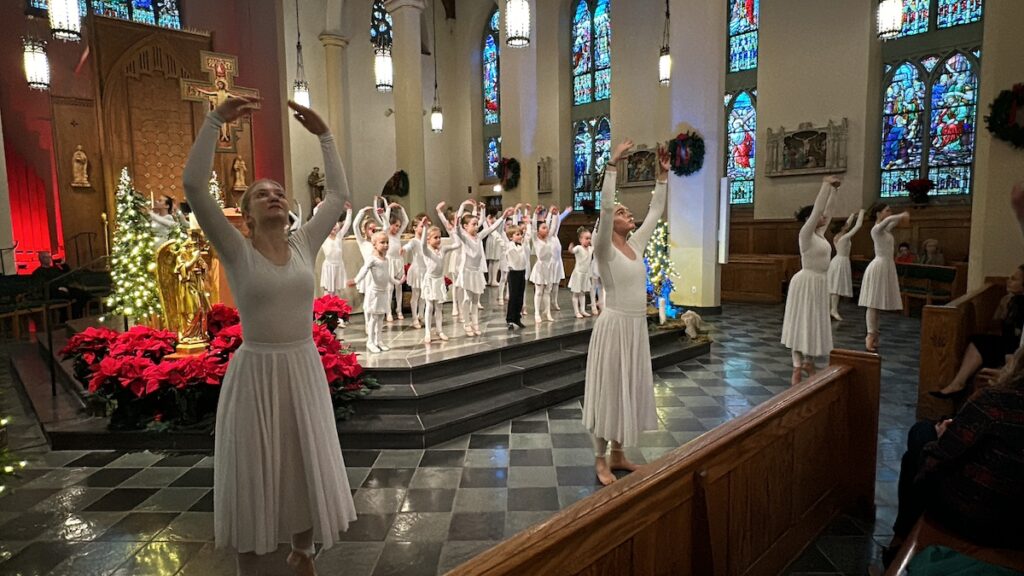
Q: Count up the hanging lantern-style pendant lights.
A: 8